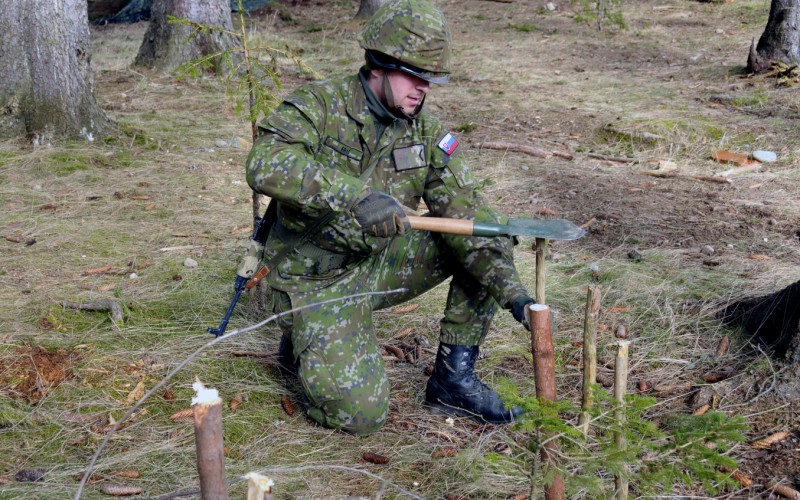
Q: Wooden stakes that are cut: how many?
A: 6